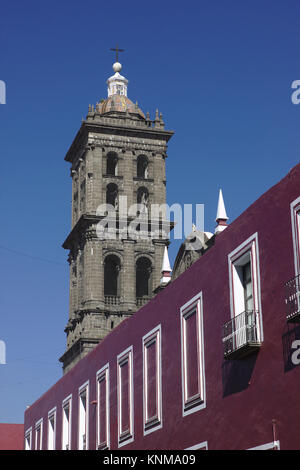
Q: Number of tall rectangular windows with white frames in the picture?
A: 11